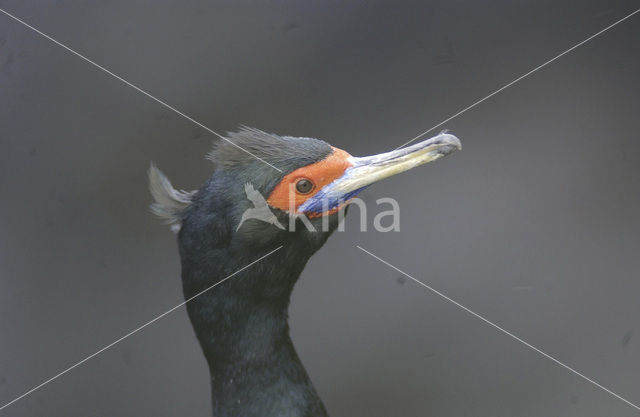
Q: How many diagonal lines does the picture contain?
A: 4